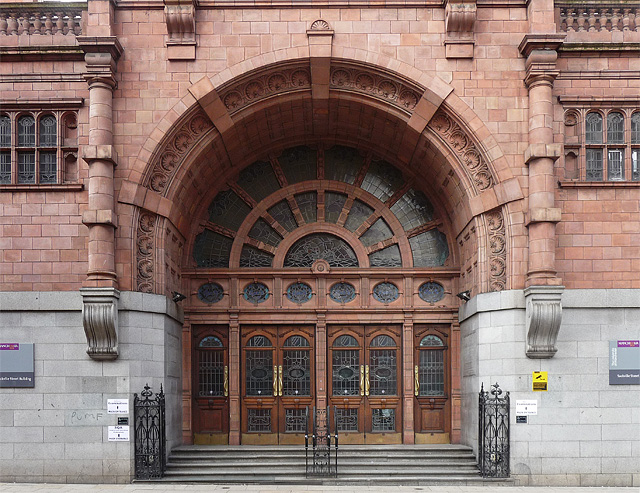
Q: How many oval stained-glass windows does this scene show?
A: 6